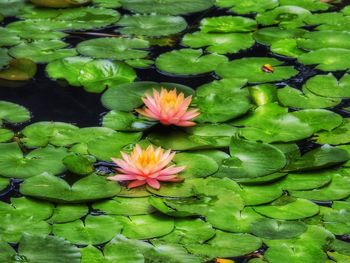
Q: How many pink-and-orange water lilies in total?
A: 2